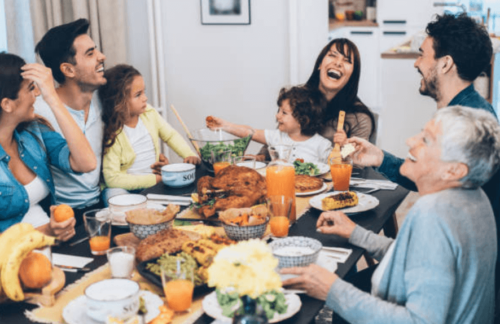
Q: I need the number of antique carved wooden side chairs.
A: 0